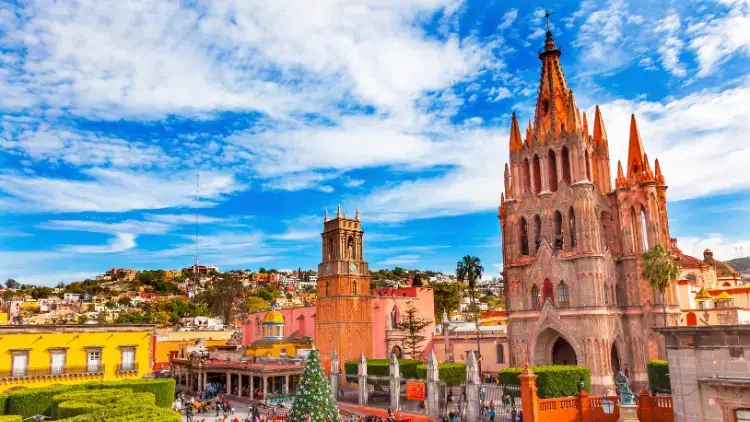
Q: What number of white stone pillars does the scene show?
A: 5